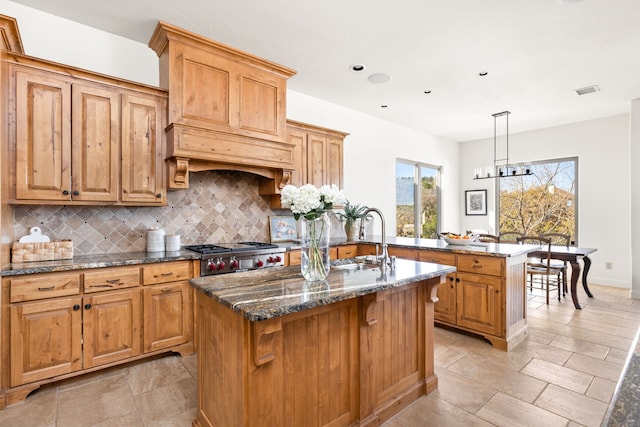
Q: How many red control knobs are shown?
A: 6